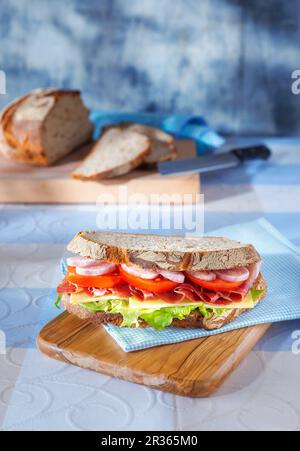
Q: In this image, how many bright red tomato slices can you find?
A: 3